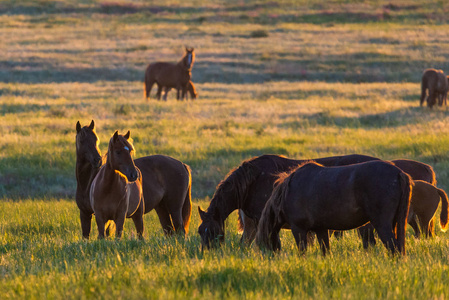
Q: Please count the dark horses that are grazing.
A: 2